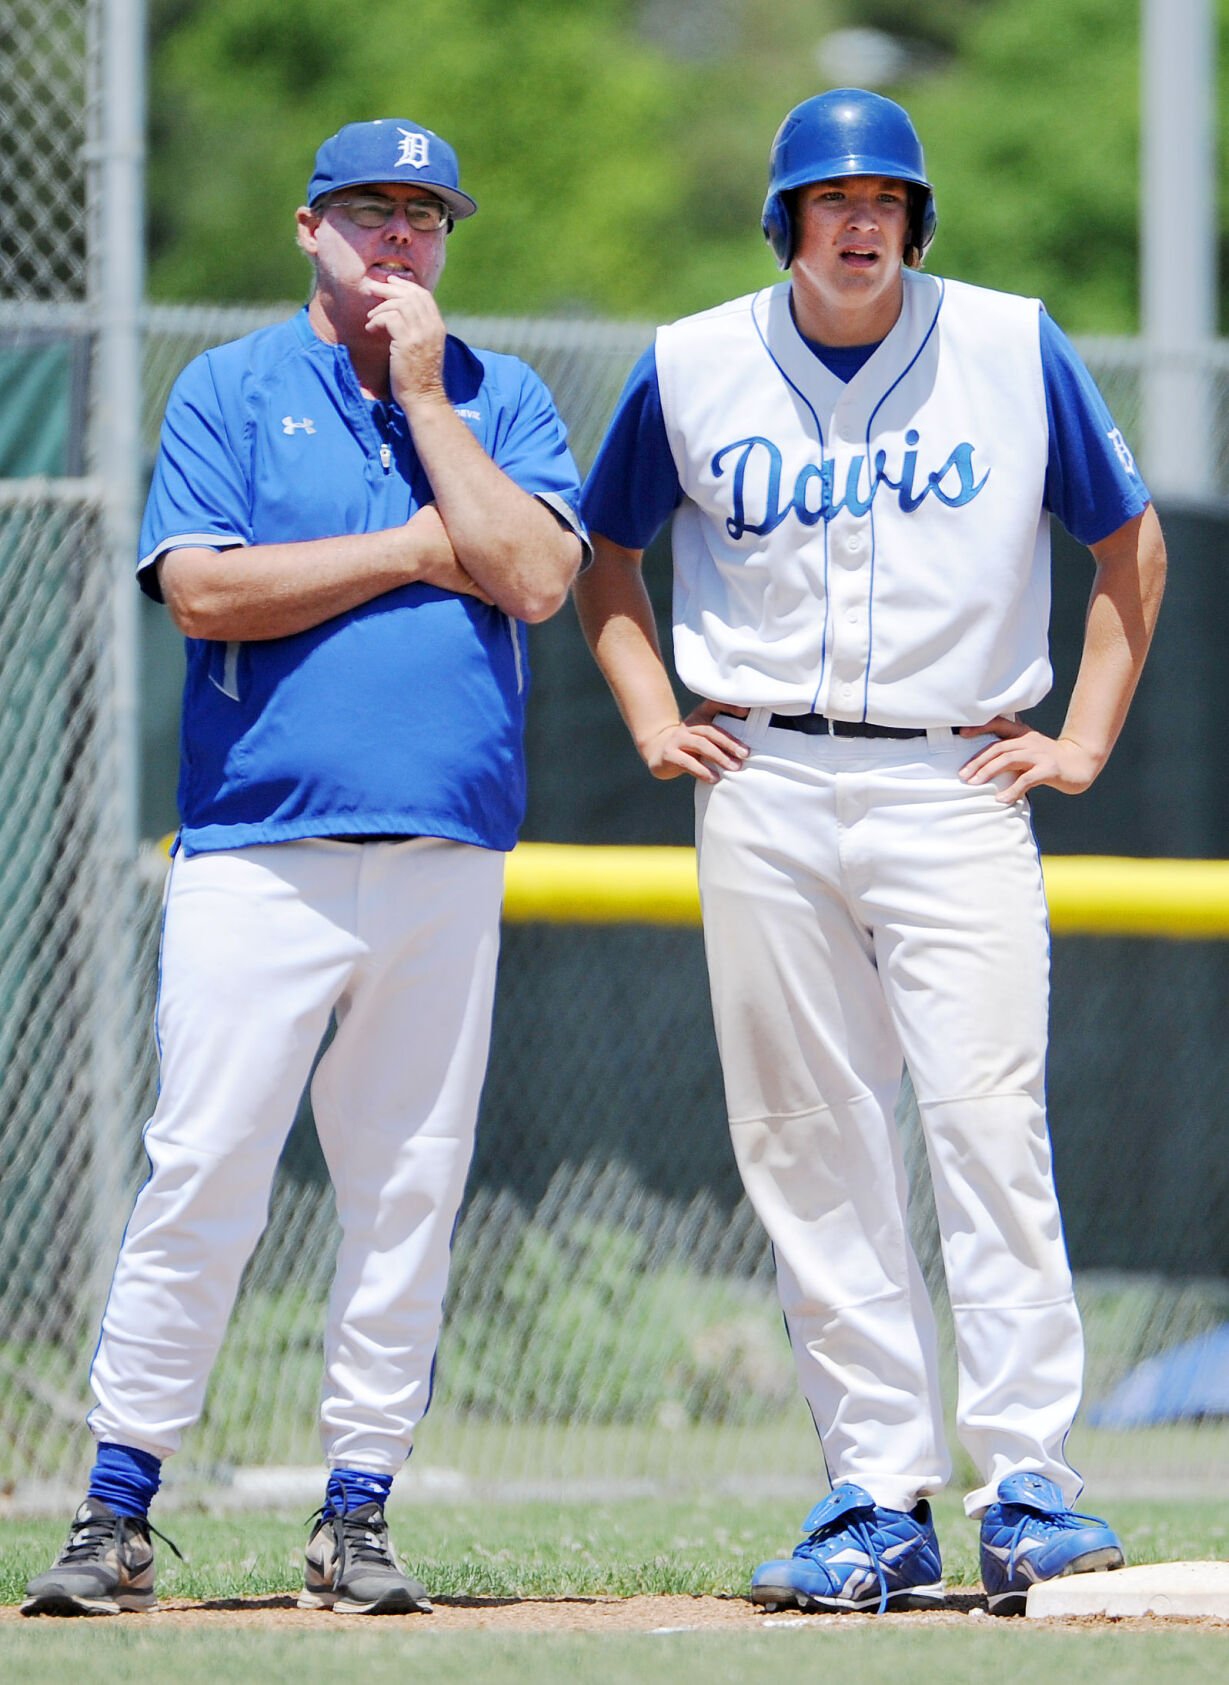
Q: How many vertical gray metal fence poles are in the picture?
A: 2